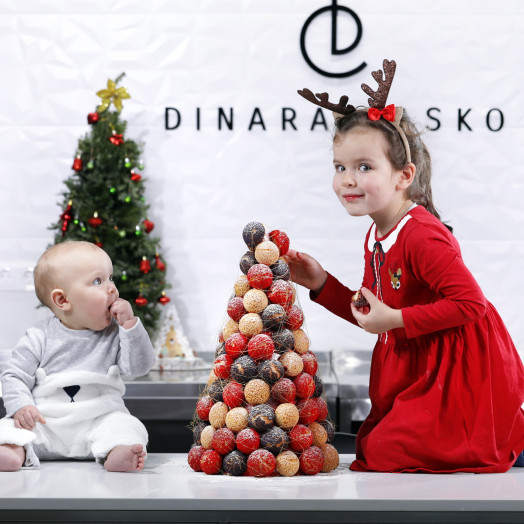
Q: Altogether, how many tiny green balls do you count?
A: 11